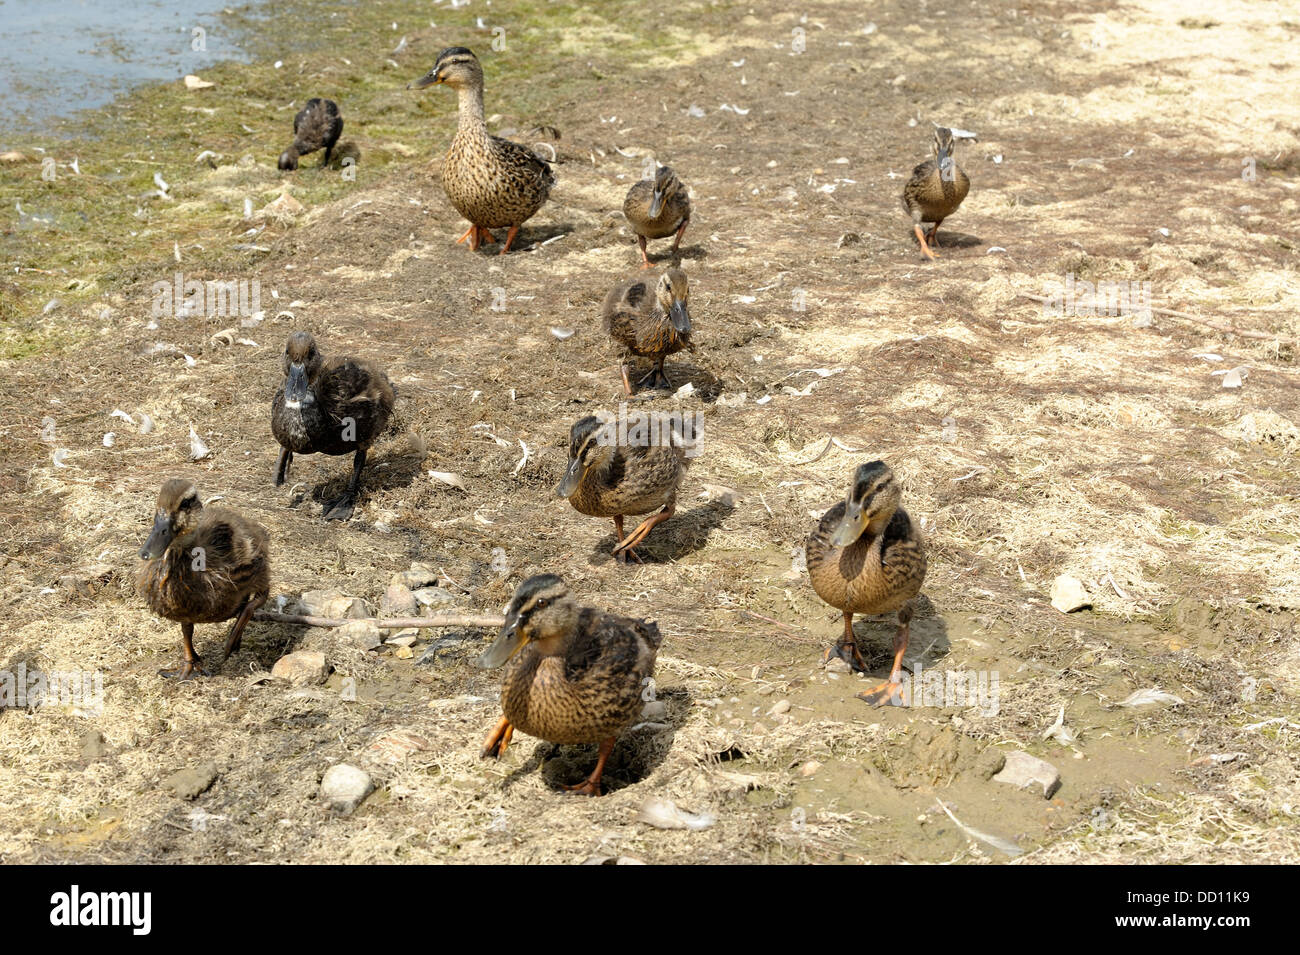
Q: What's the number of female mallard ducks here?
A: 1